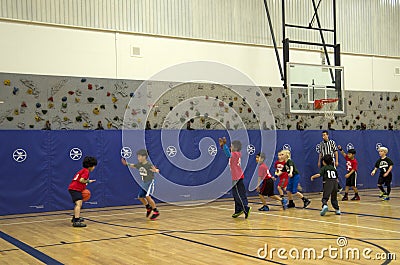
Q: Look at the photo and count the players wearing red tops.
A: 5